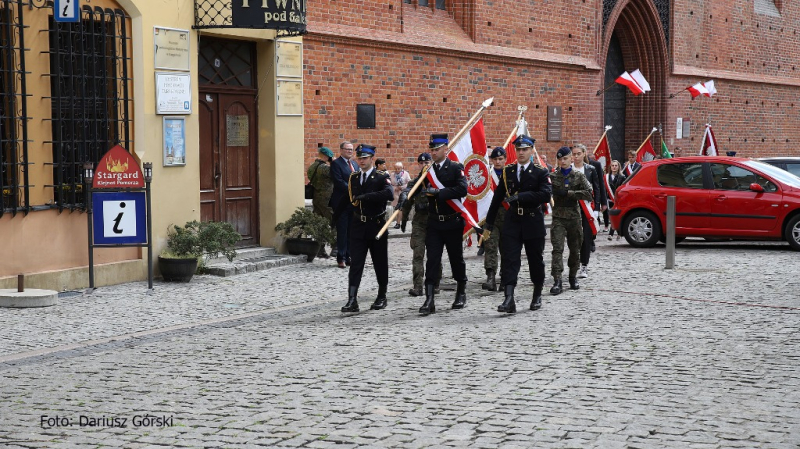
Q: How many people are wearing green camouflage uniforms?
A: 4